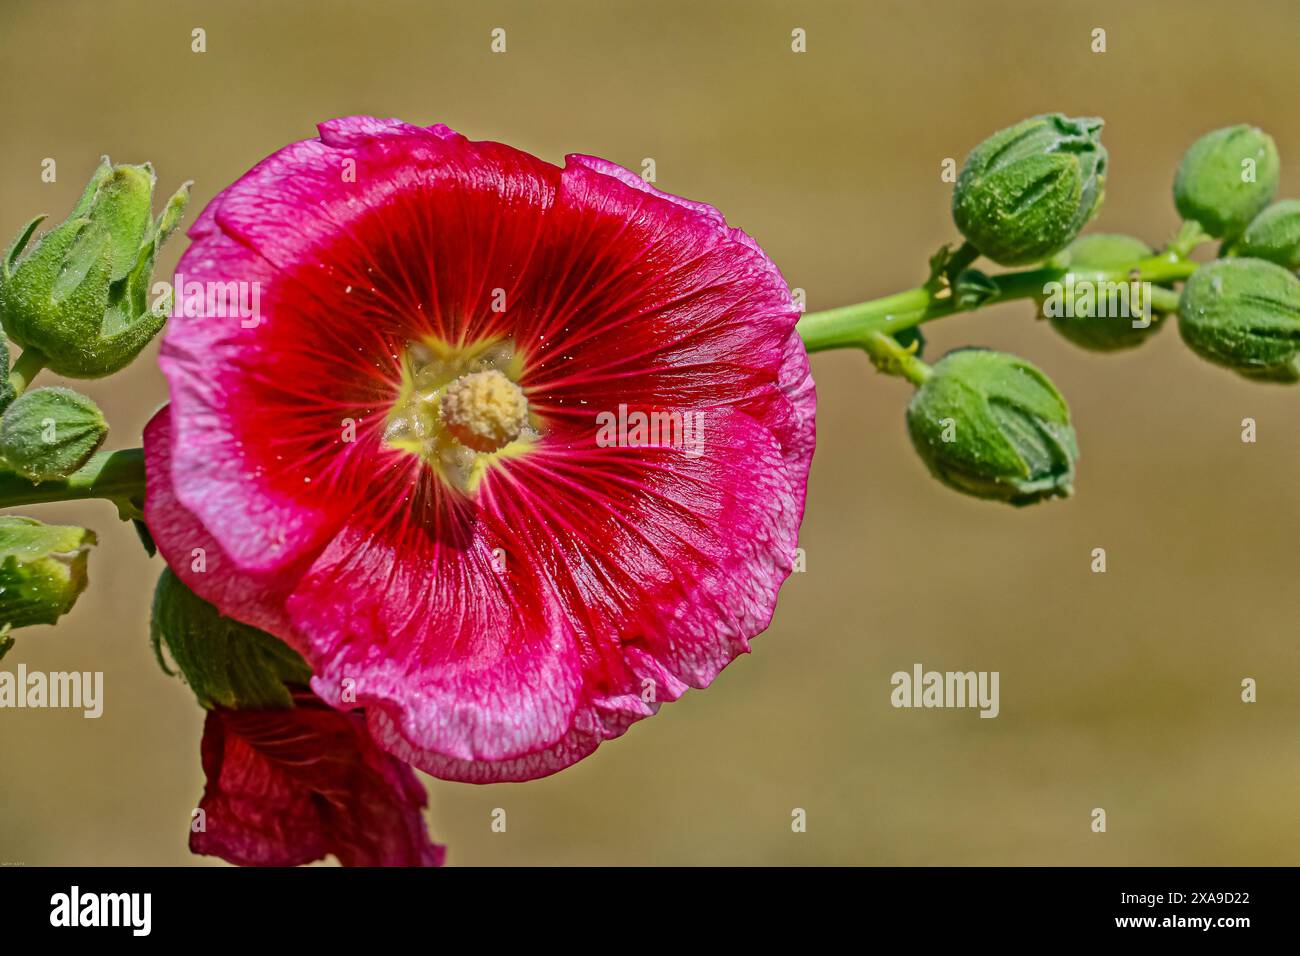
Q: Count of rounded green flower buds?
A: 7